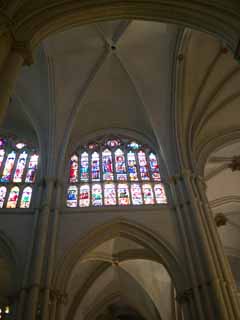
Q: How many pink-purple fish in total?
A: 0